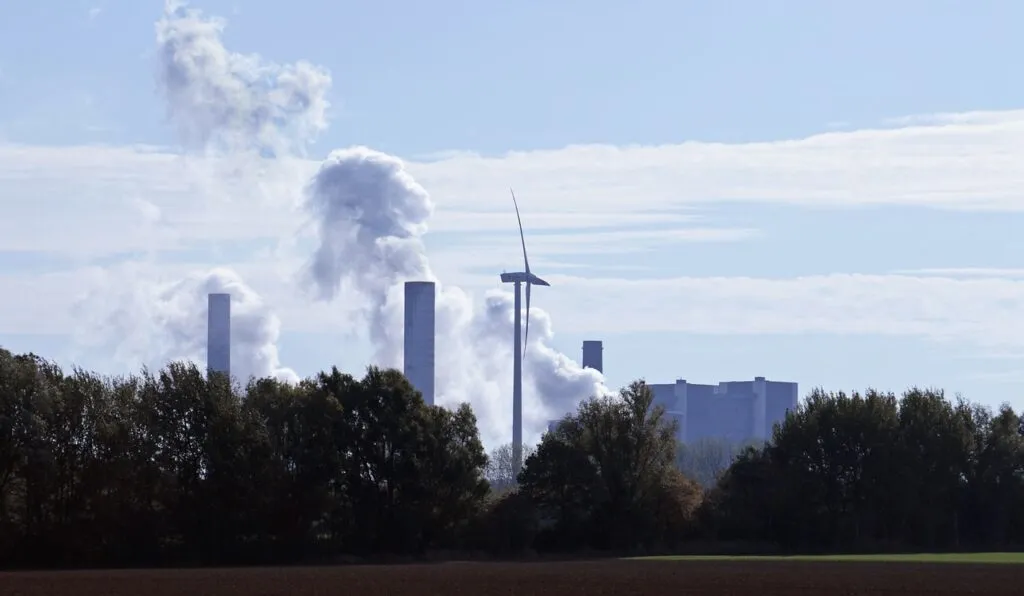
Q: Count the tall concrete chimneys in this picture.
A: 3